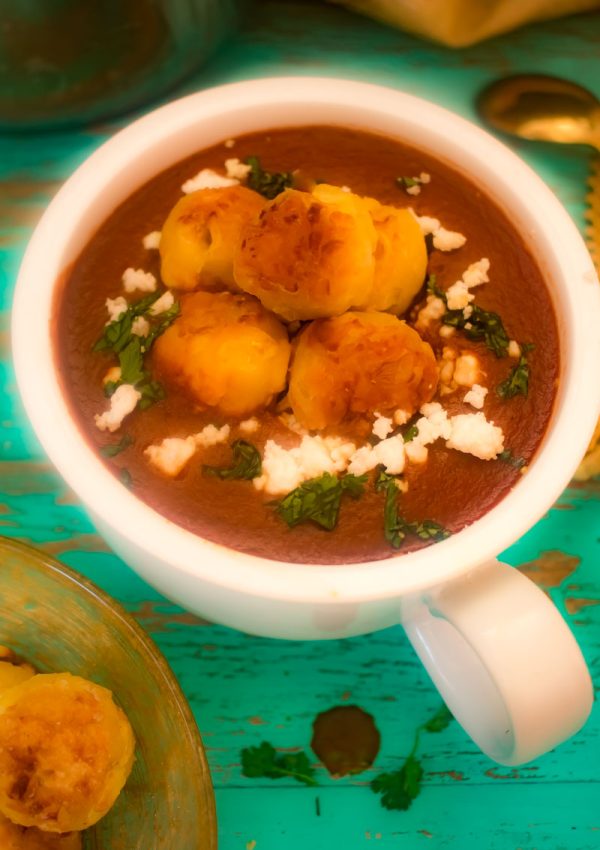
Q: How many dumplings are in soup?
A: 5